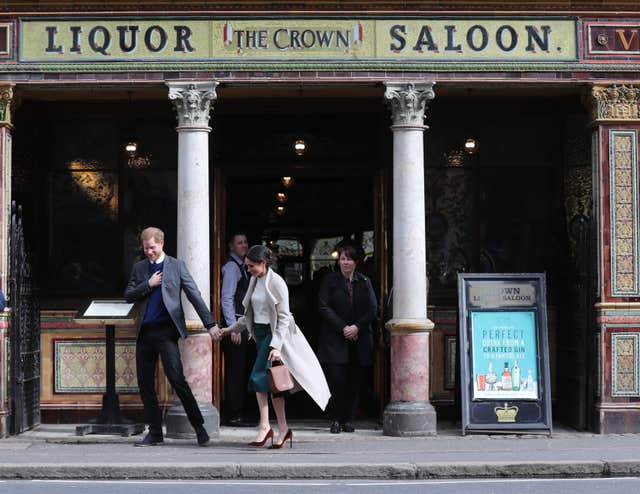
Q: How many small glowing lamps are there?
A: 6